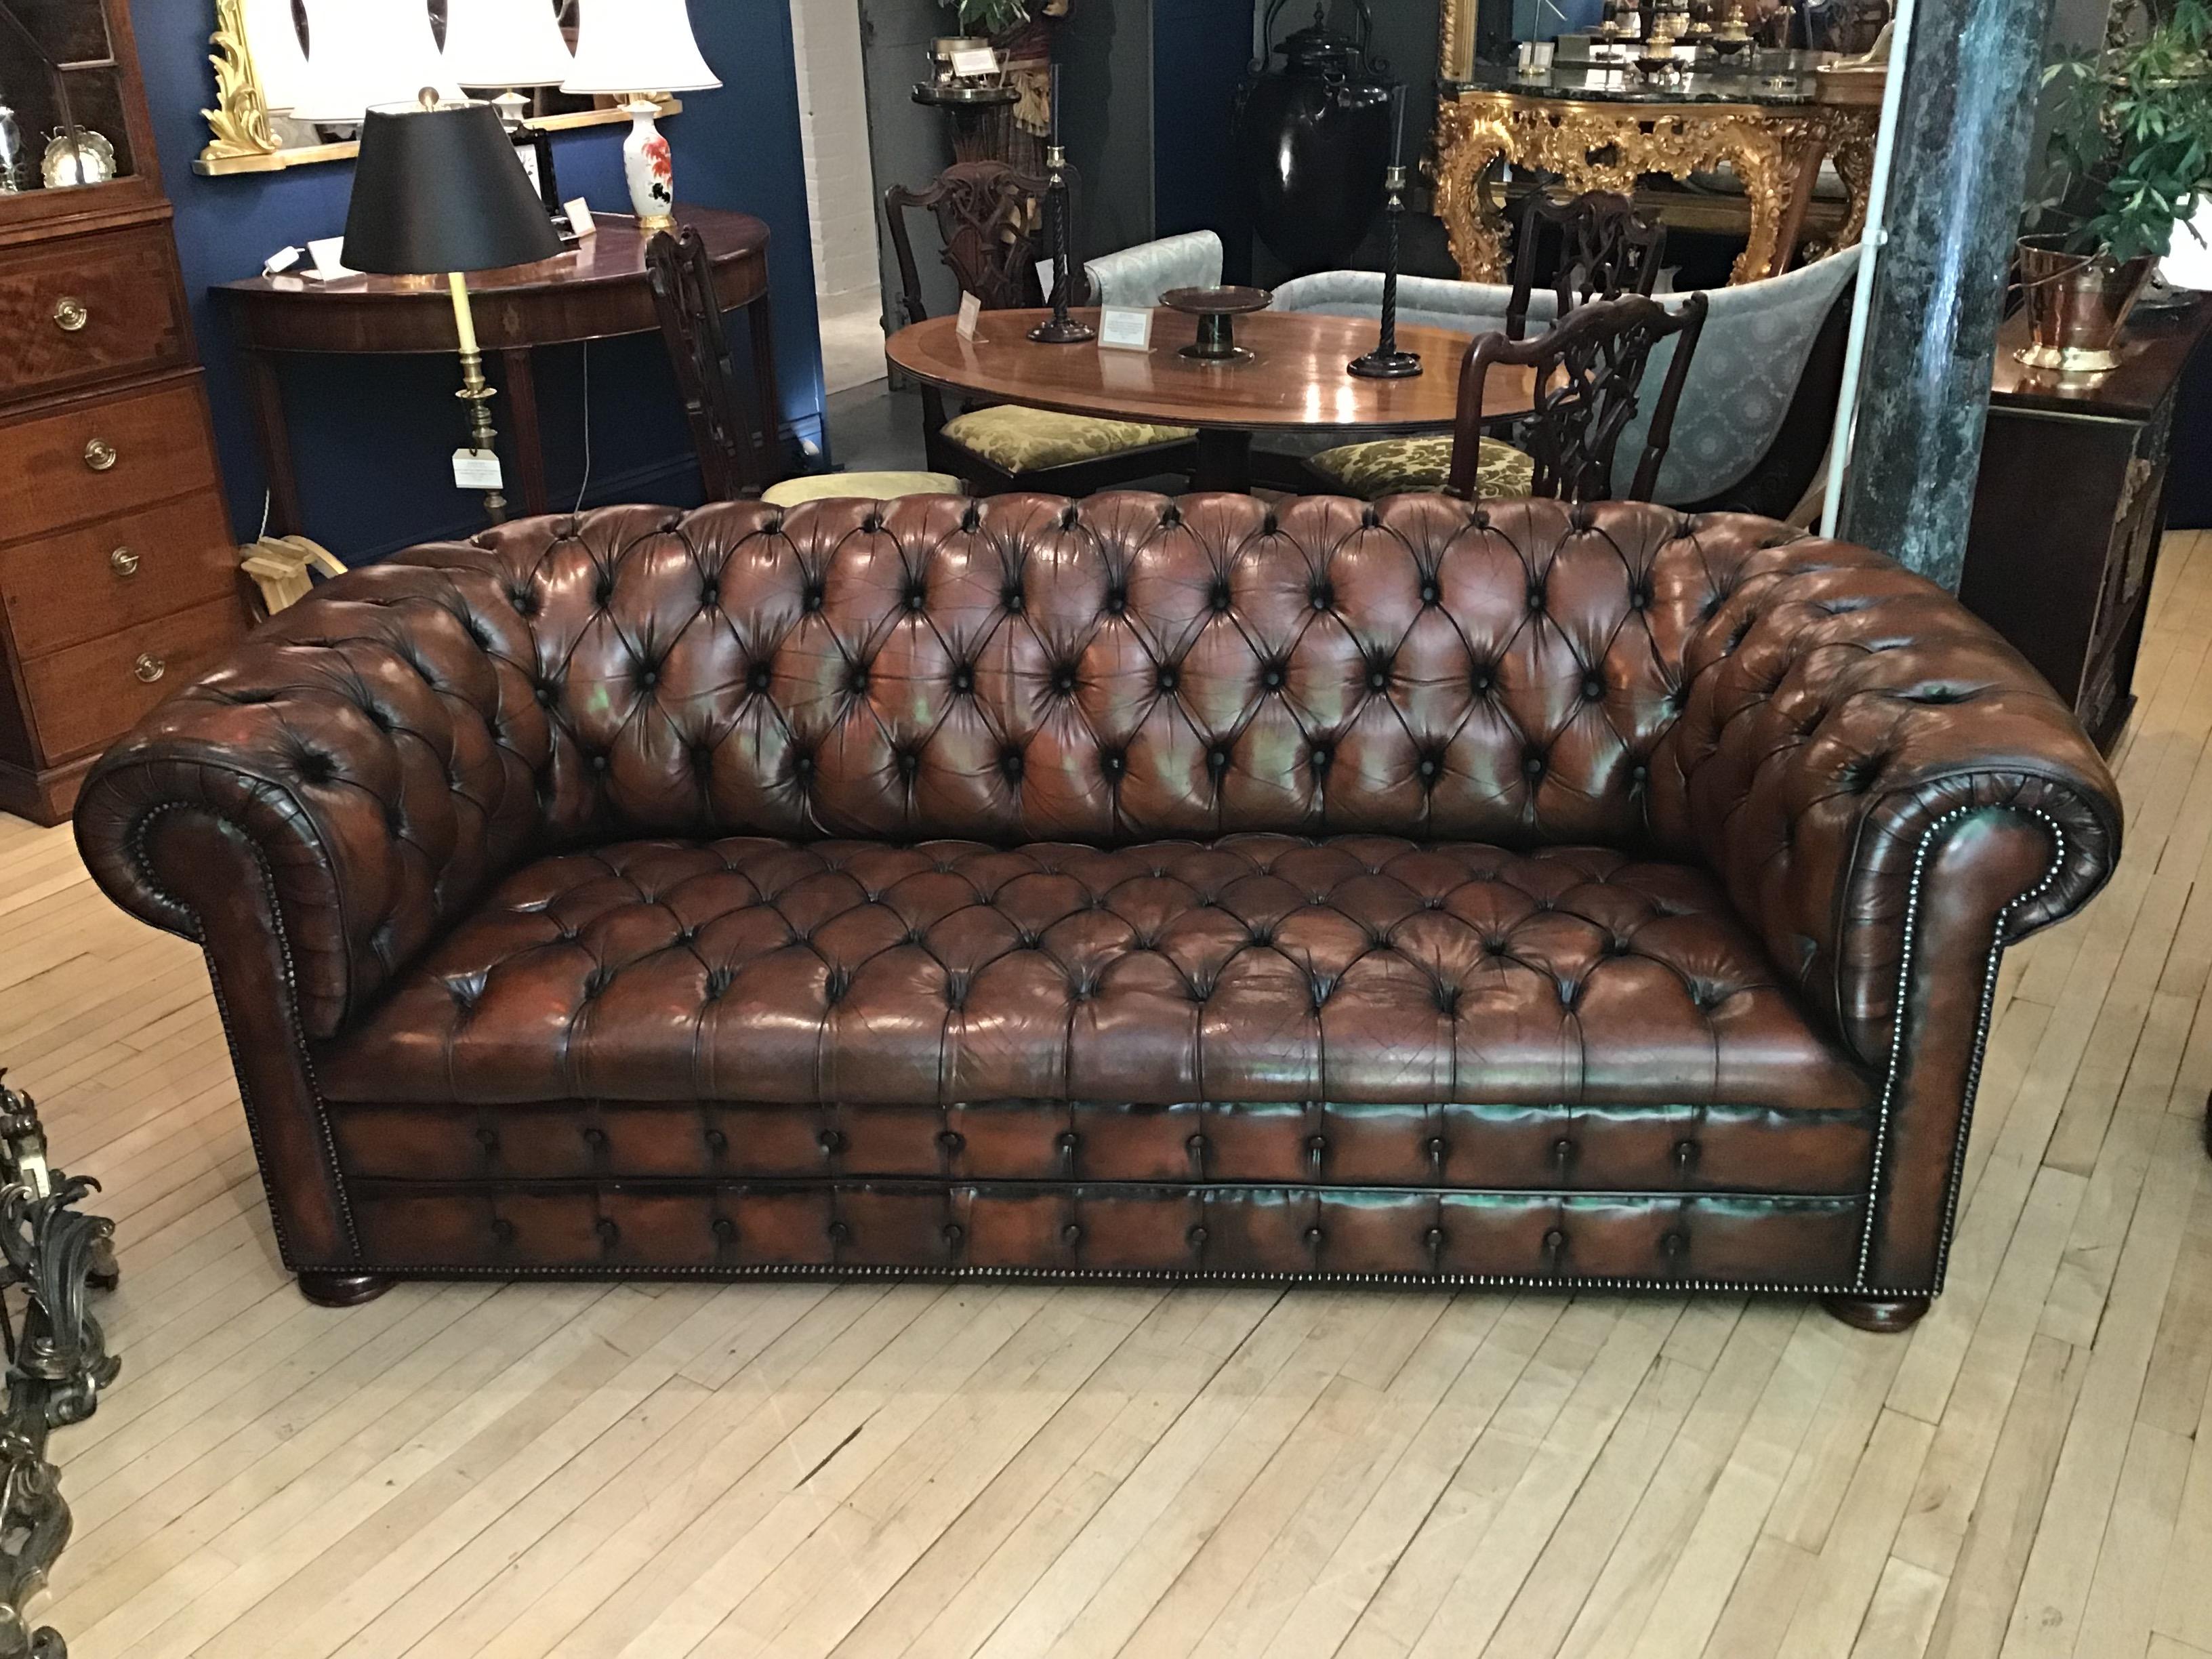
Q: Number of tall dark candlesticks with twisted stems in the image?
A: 2